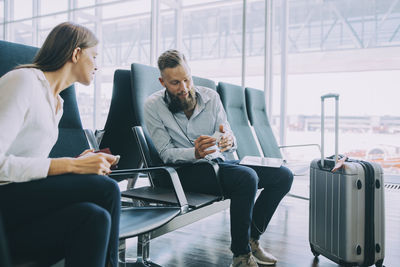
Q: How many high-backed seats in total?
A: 6